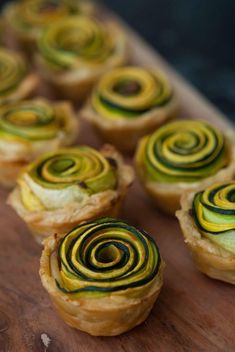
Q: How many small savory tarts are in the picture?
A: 9